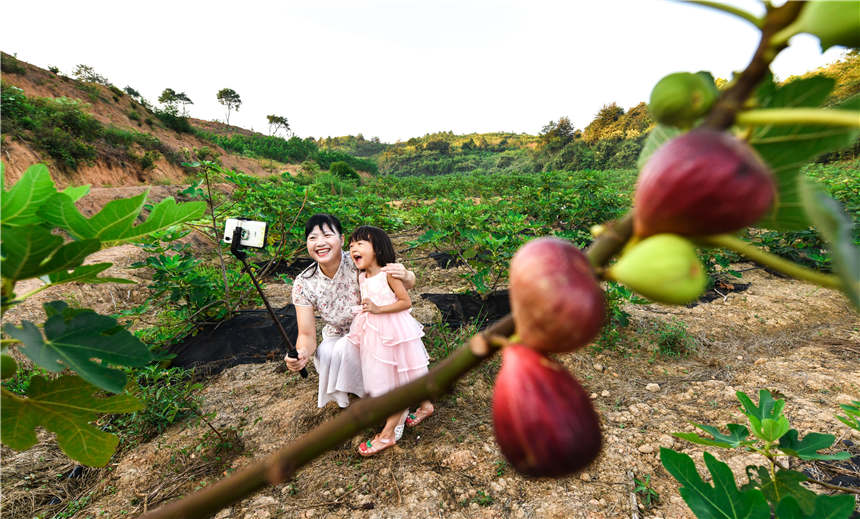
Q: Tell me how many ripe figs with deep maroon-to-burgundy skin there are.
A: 3